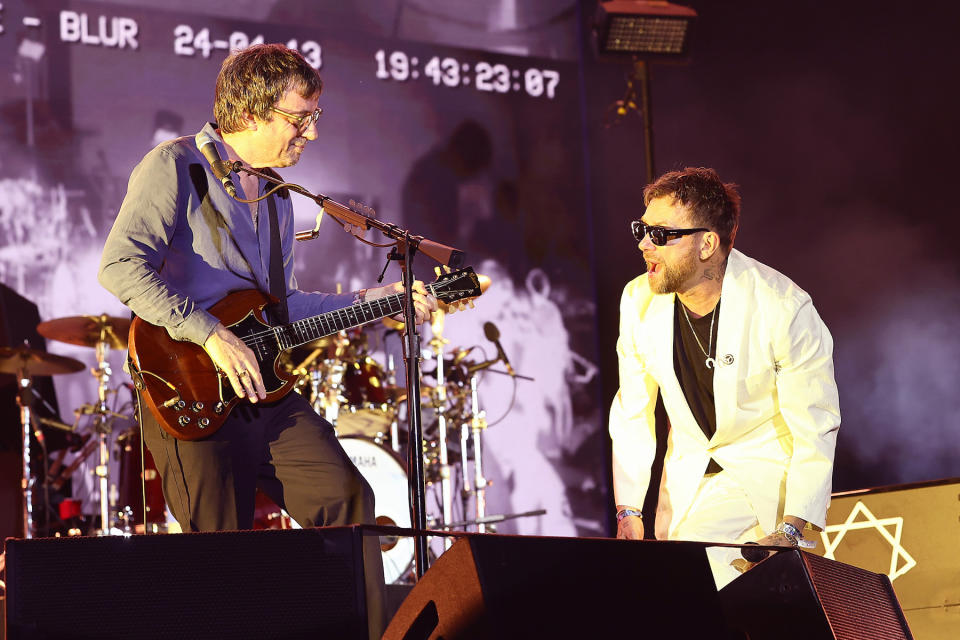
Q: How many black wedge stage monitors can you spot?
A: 3